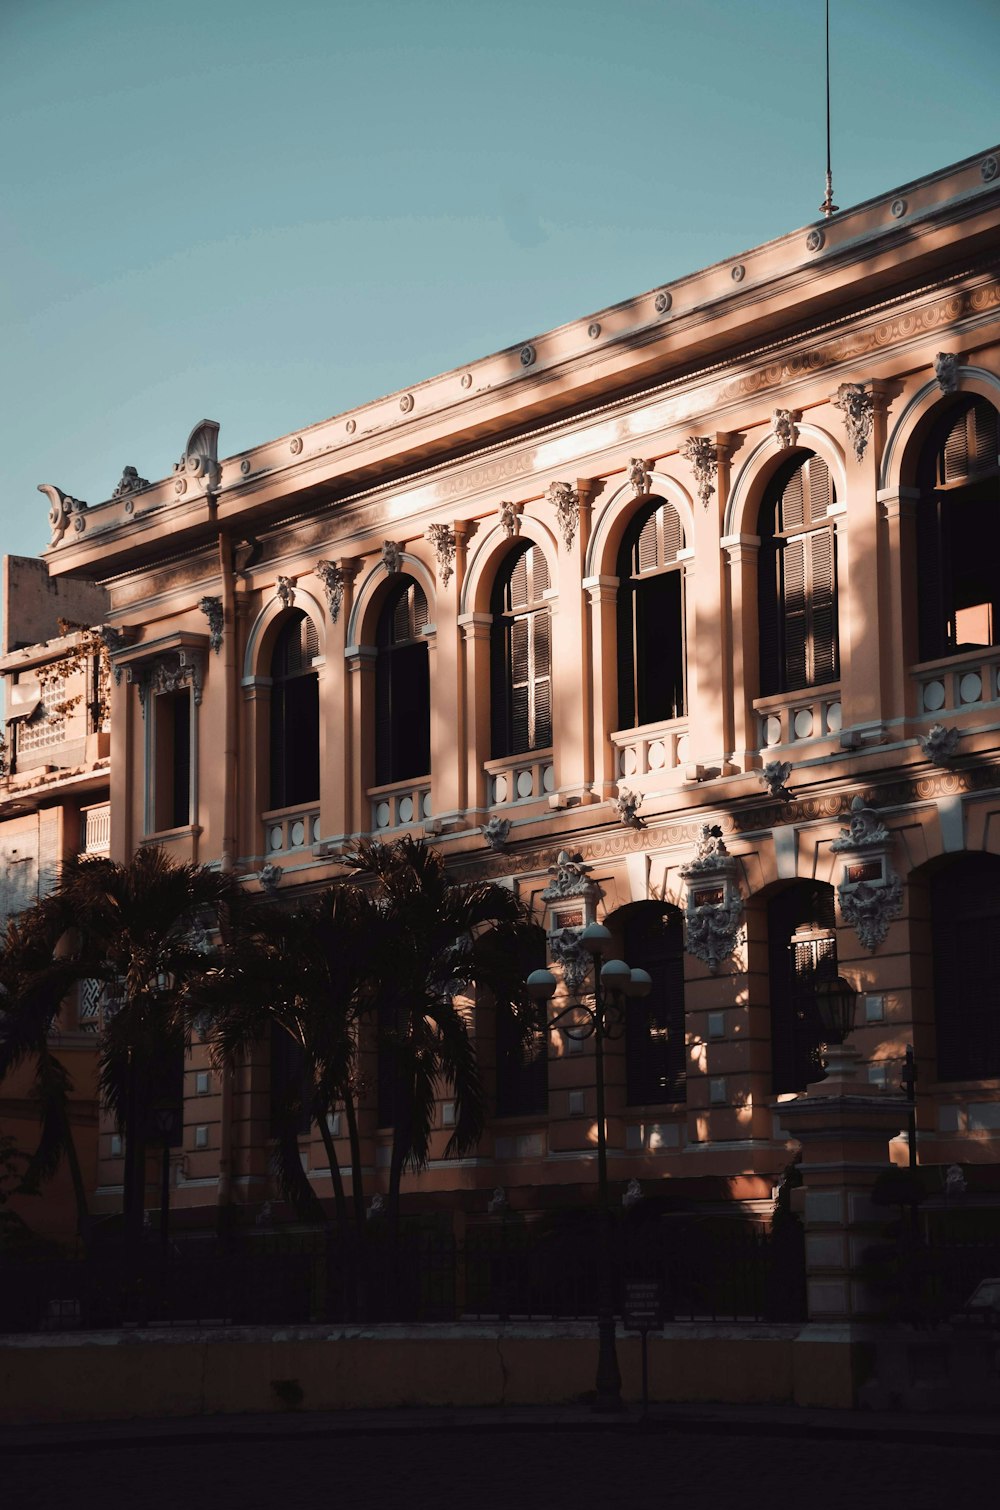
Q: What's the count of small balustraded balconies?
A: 6